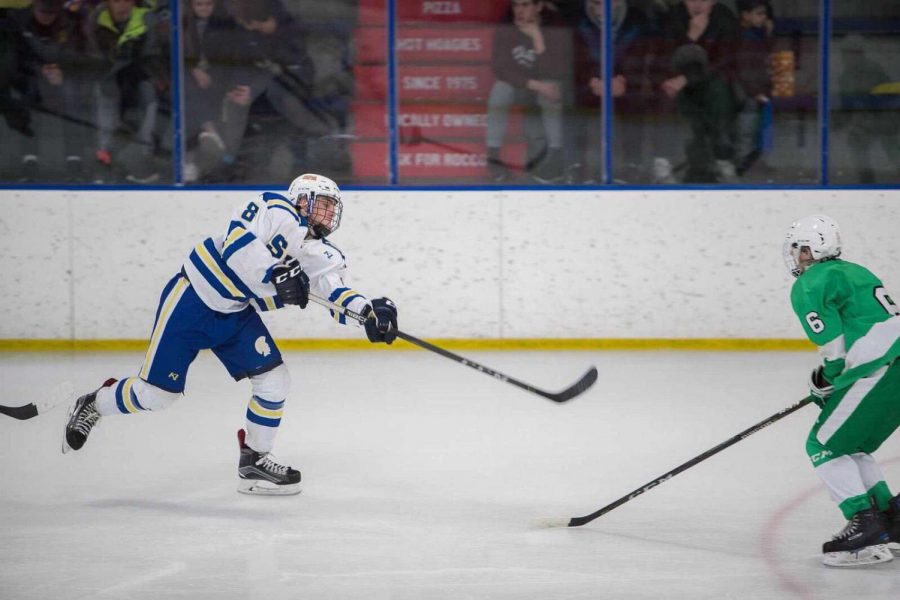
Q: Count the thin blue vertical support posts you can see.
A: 4